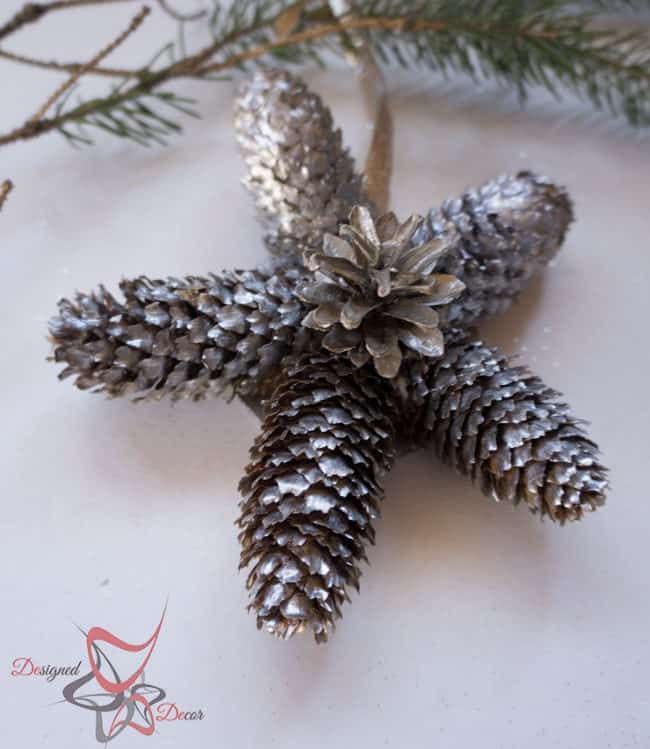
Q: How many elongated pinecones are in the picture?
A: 5